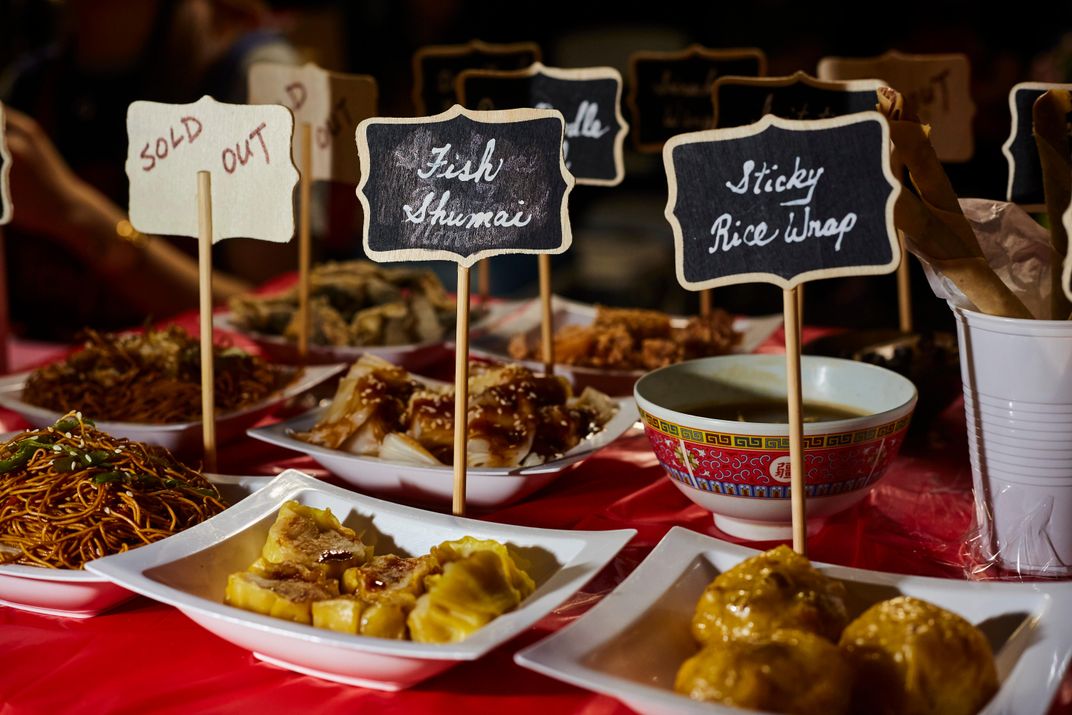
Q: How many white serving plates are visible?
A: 7